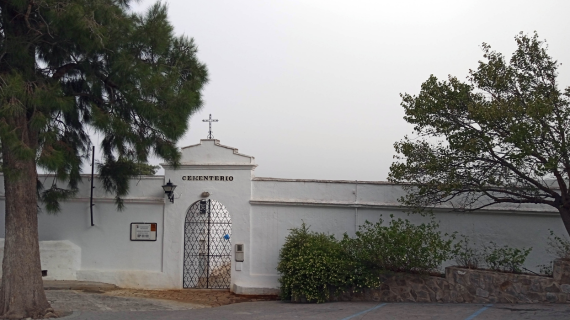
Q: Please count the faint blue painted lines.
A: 2